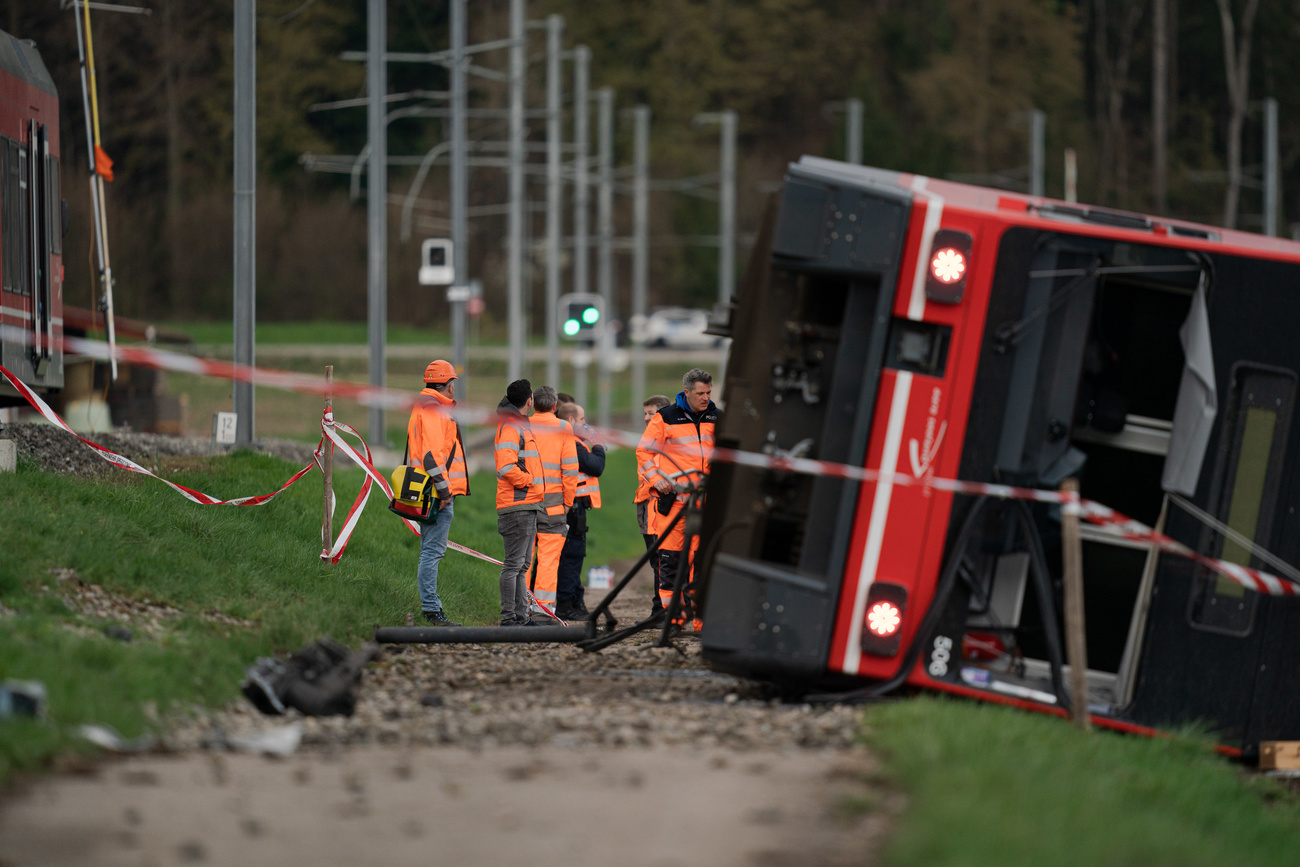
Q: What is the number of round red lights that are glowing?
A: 2